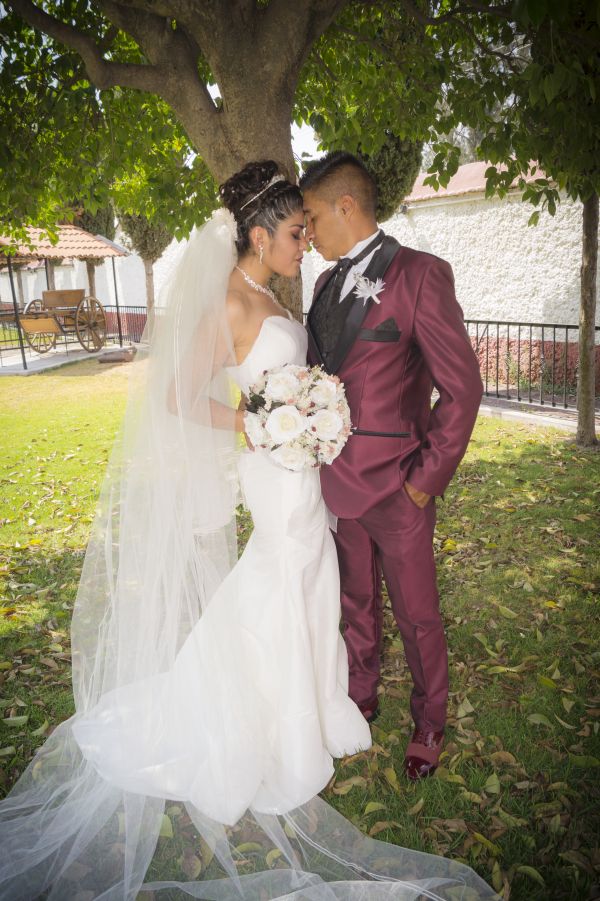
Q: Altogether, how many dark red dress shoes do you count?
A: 2